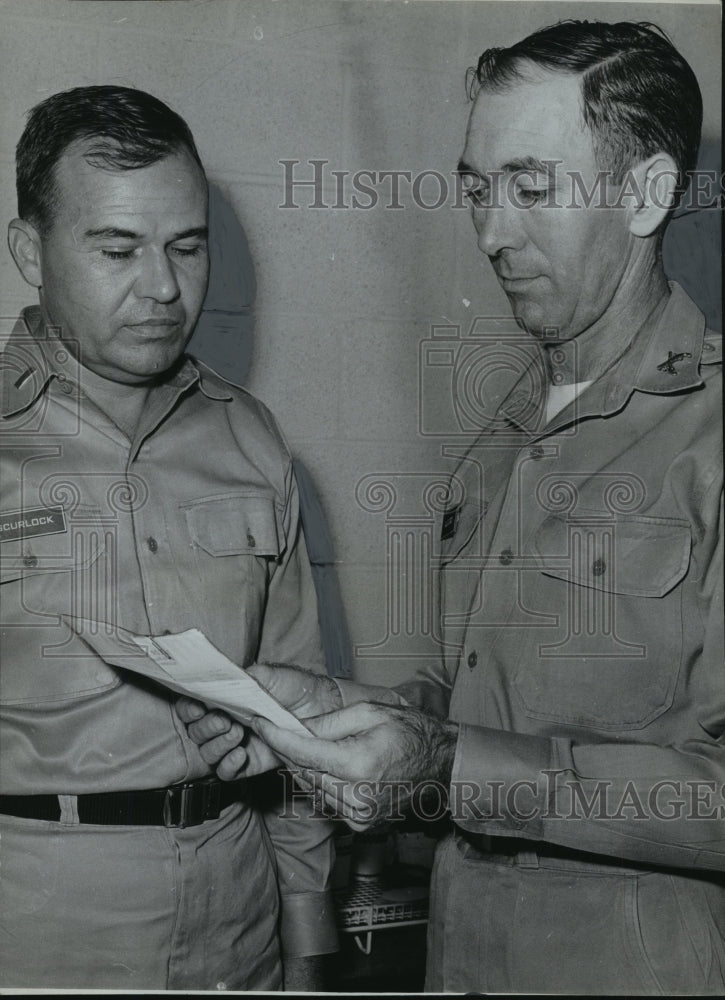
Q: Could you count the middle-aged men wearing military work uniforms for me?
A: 2